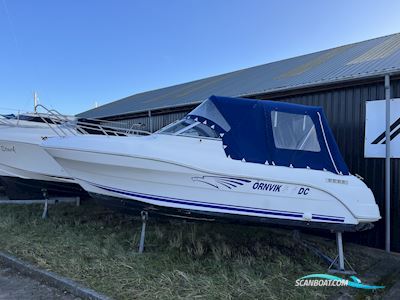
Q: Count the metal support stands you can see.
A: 3